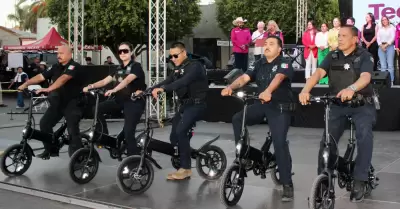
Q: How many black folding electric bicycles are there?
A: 5